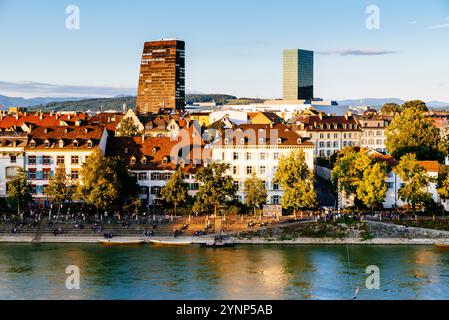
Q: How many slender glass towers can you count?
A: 1